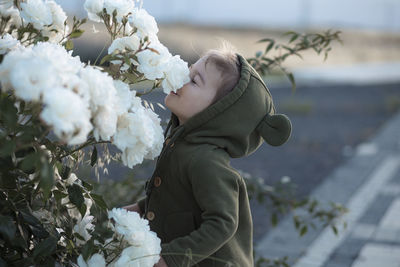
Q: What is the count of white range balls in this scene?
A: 0